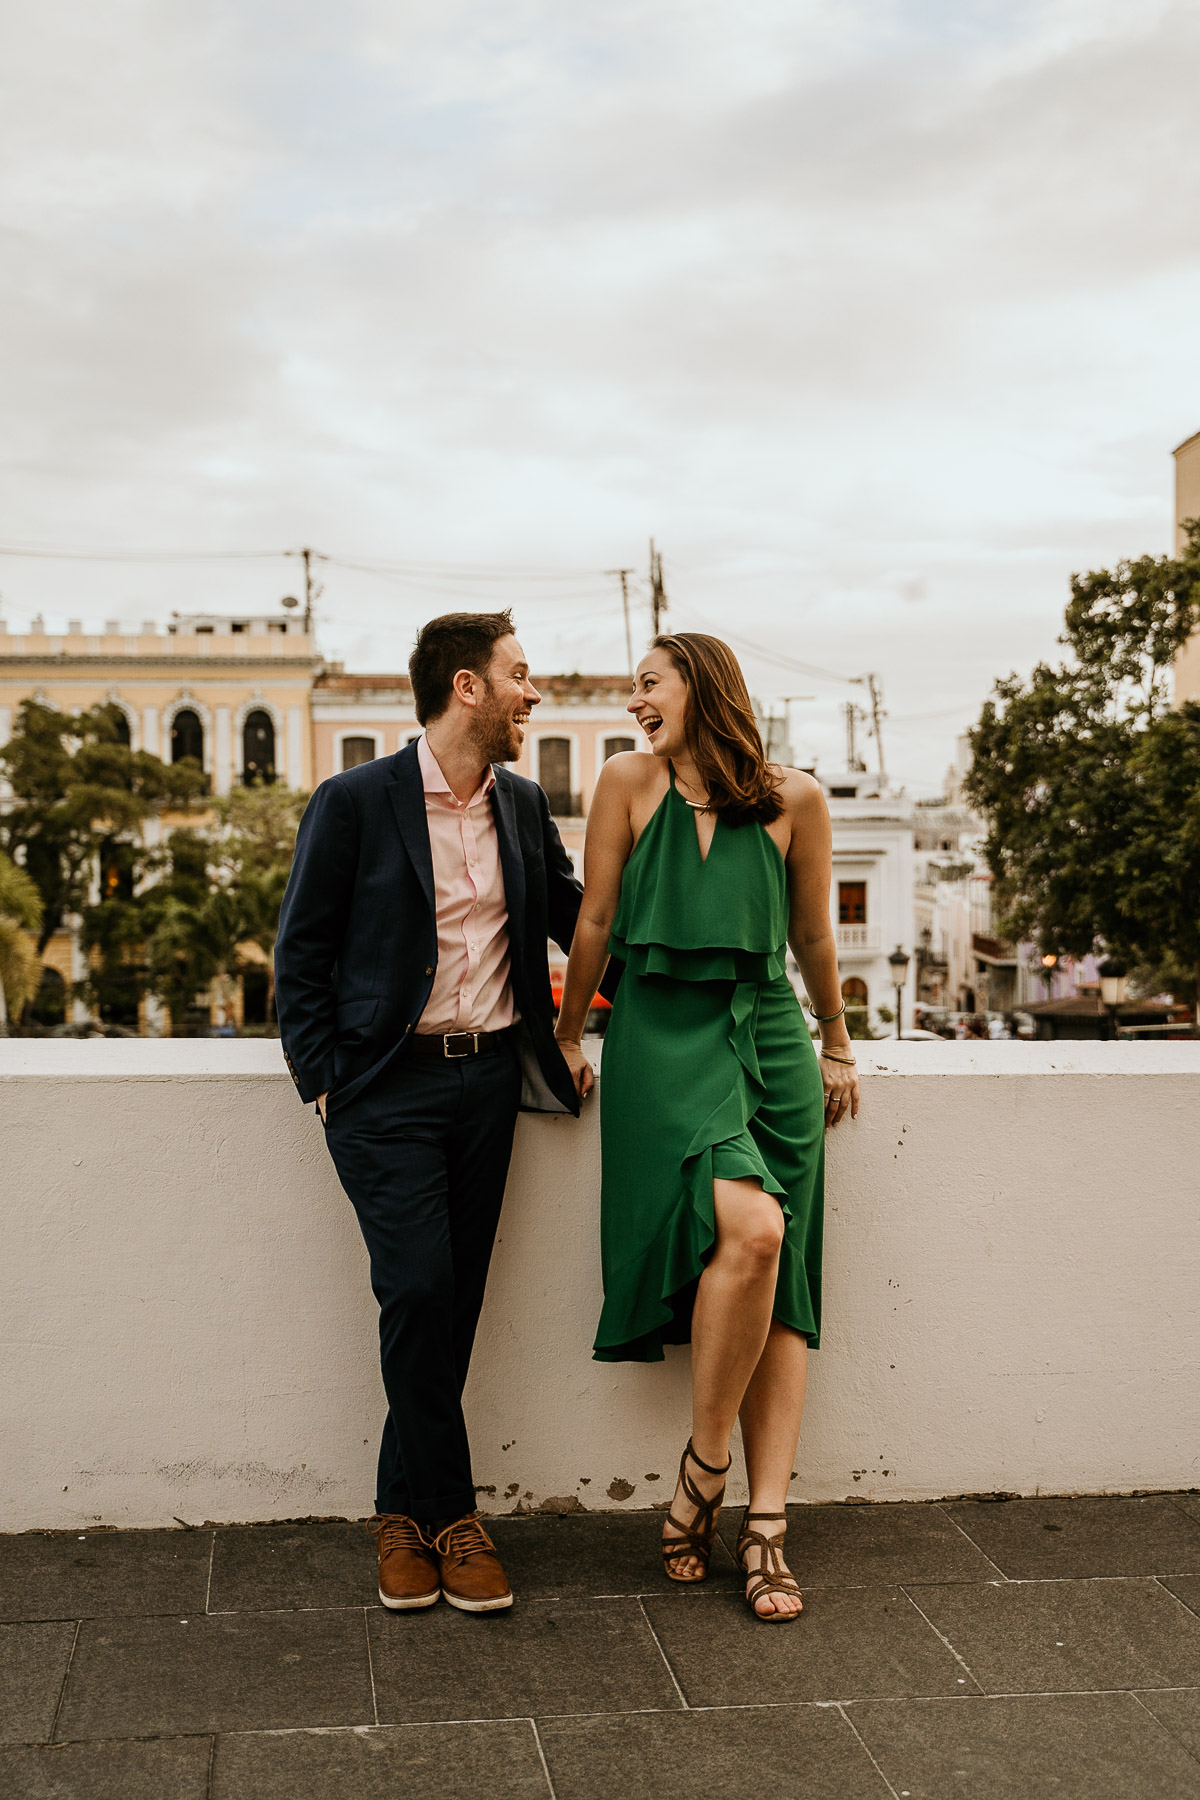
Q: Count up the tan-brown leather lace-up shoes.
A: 2